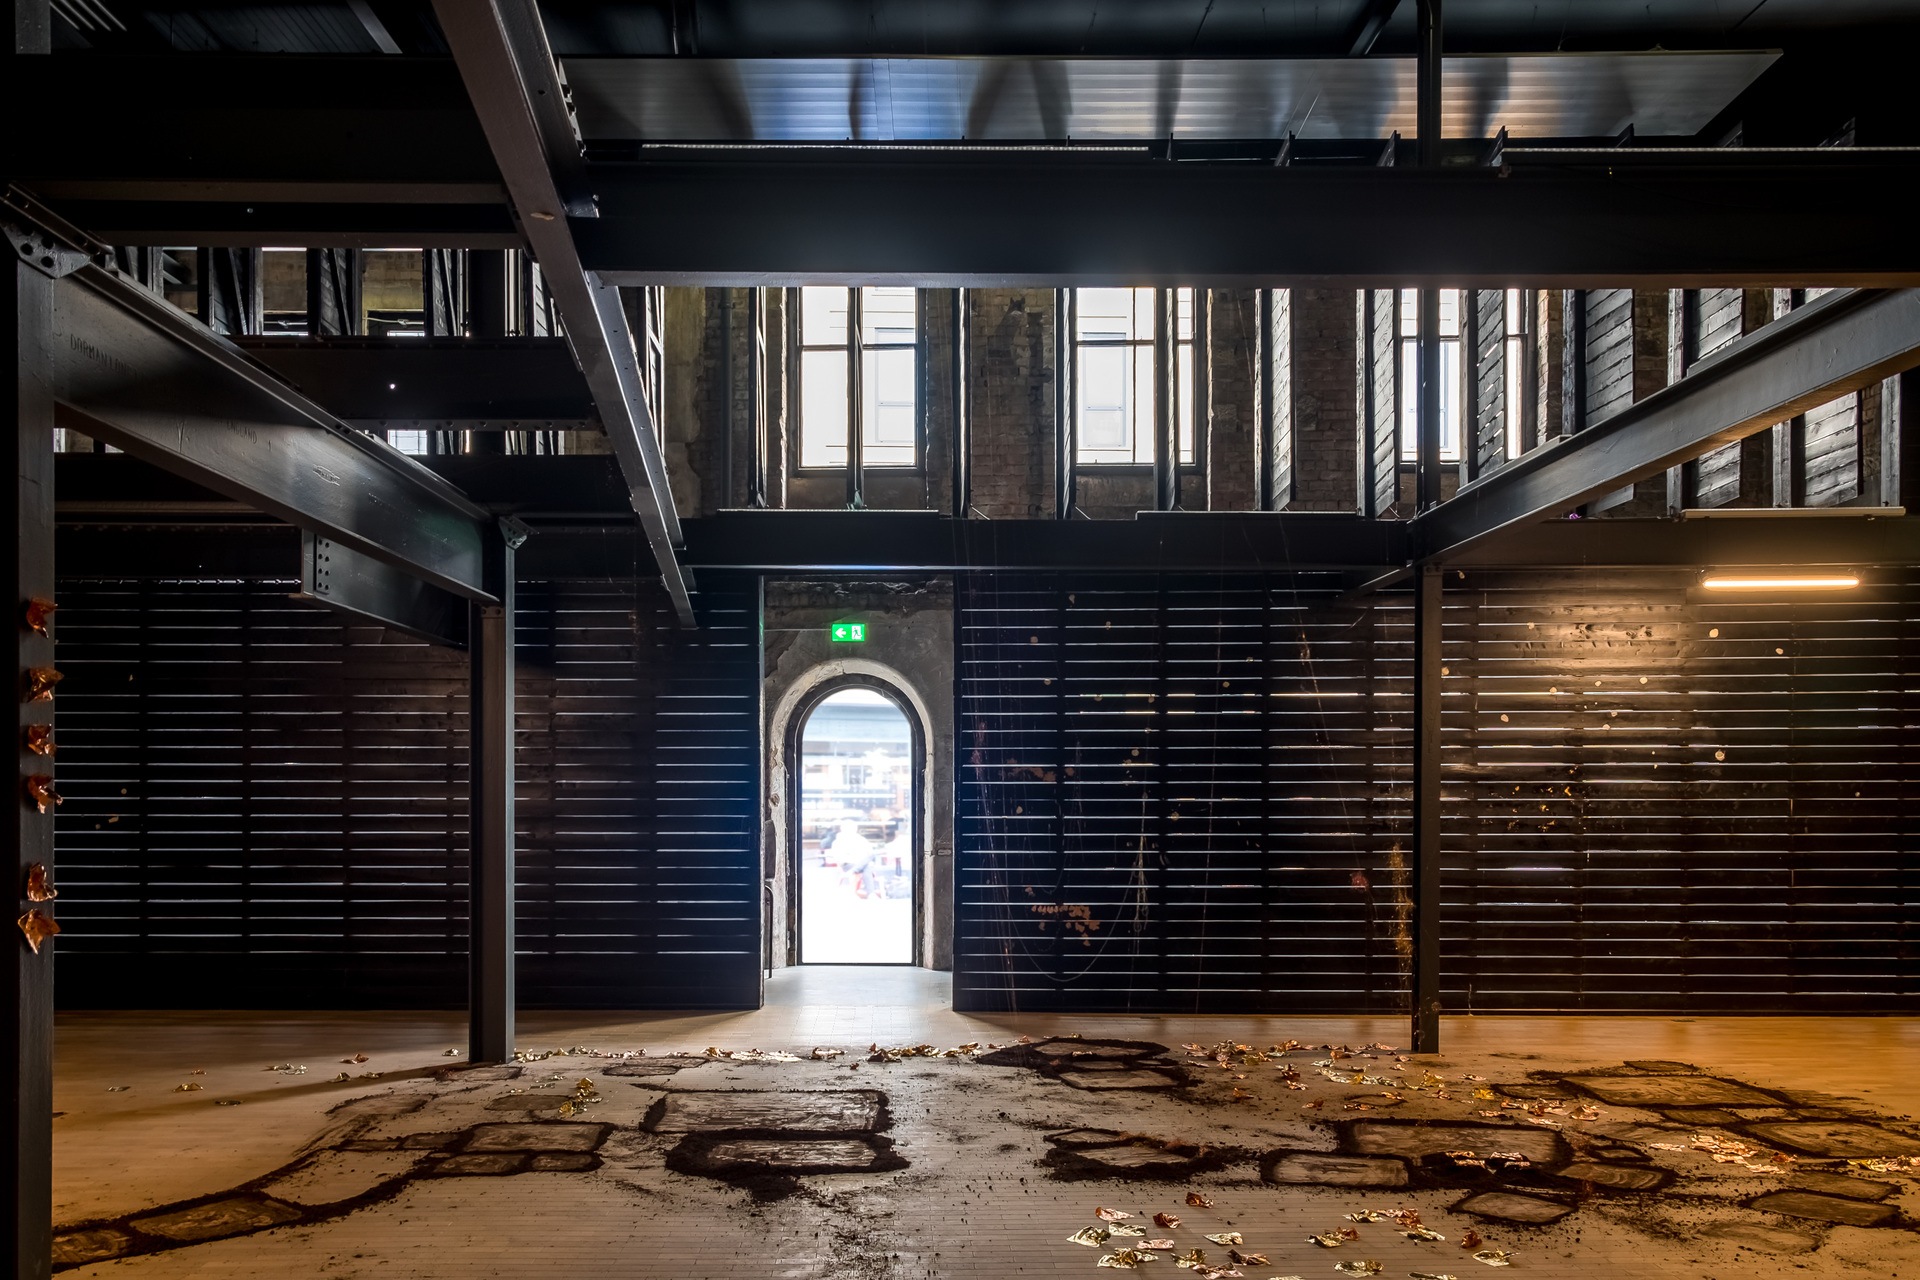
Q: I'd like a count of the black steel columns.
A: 3